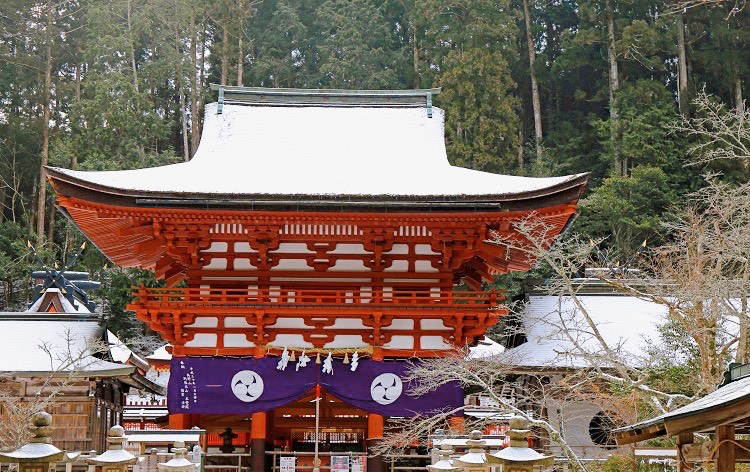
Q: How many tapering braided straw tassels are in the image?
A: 3